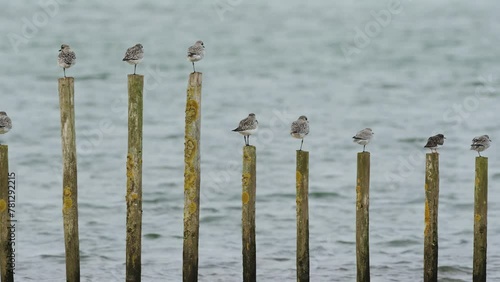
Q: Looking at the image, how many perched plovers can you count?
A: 9